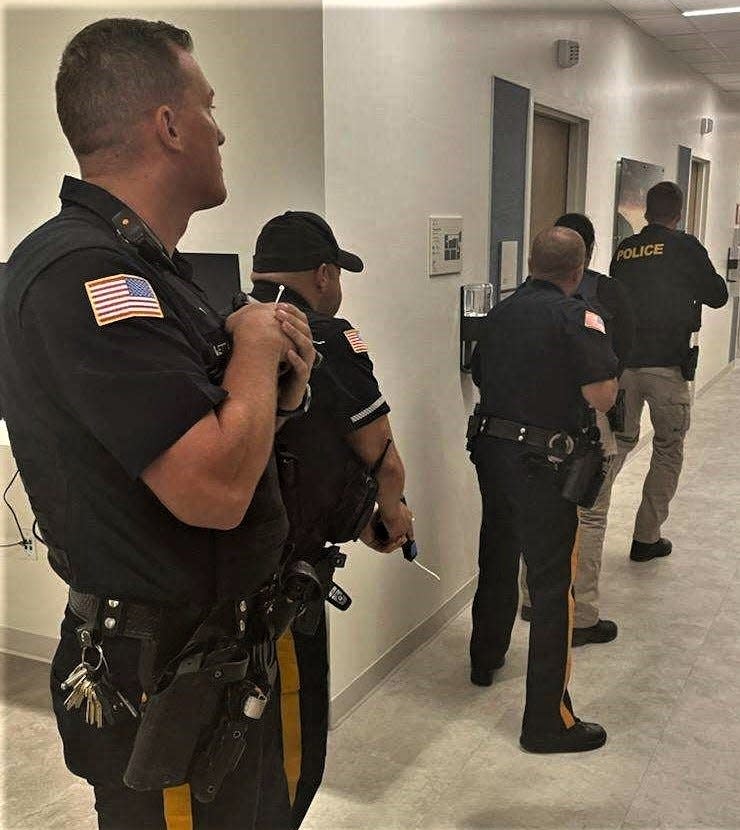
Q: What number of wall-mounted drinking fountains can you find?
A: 0